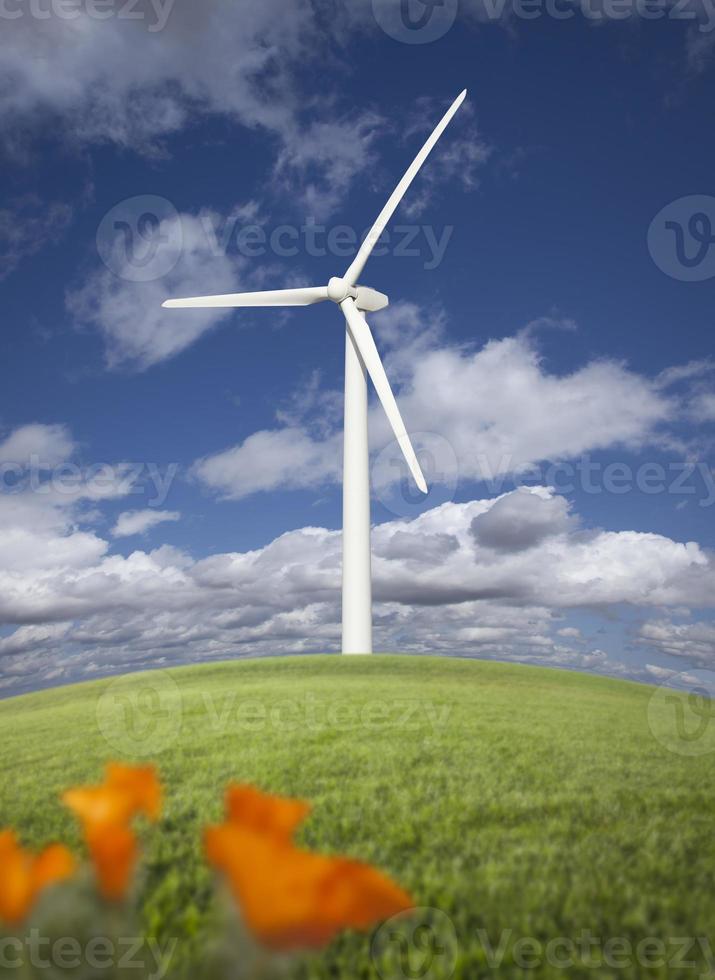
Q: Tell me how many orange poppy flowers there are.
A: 3